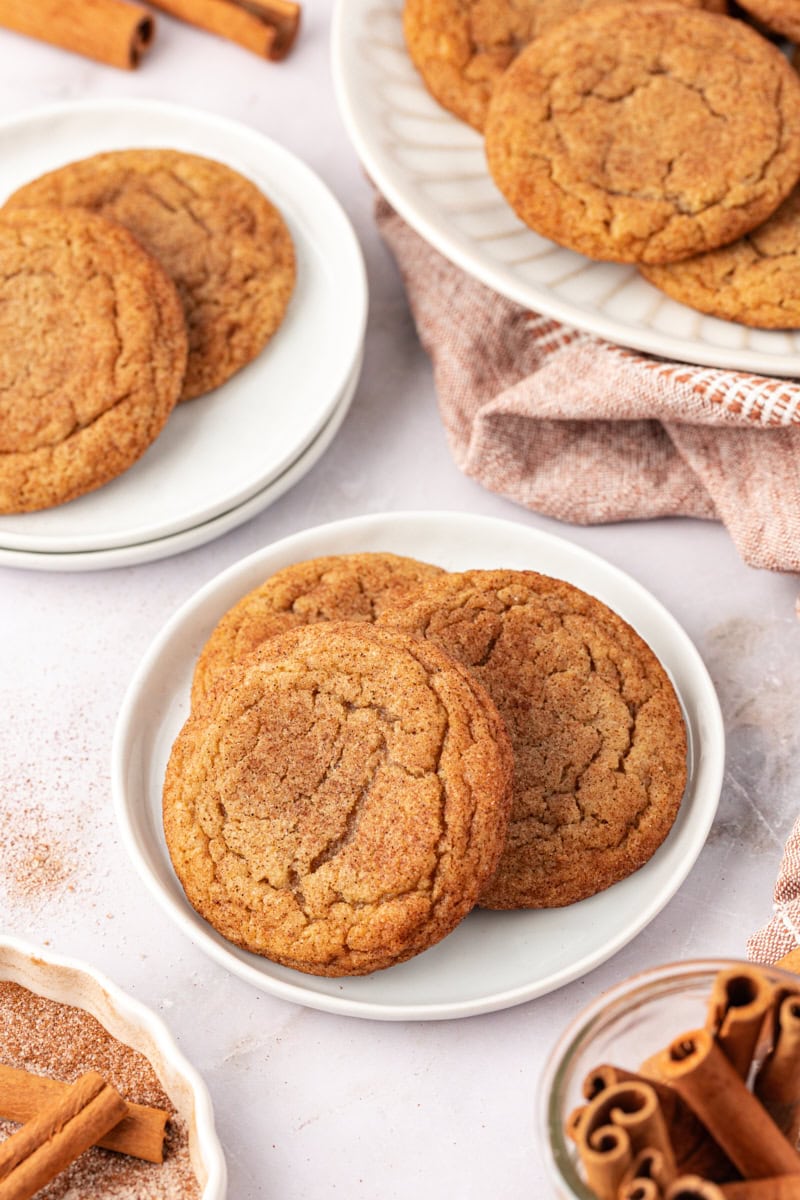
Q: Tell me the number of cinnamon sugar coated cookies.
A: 9